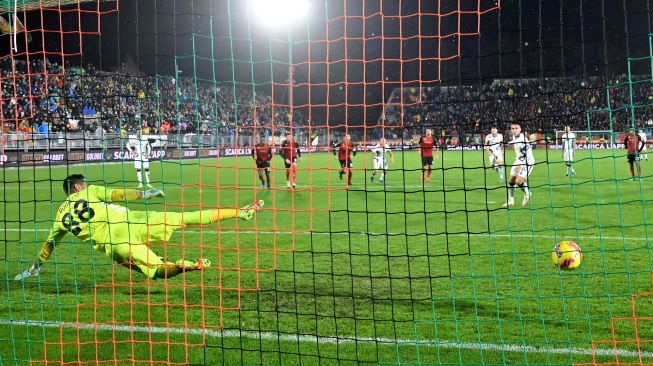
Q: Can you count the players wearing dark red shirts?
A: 5